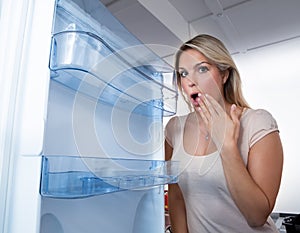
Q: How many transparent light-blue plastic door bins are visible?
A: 2